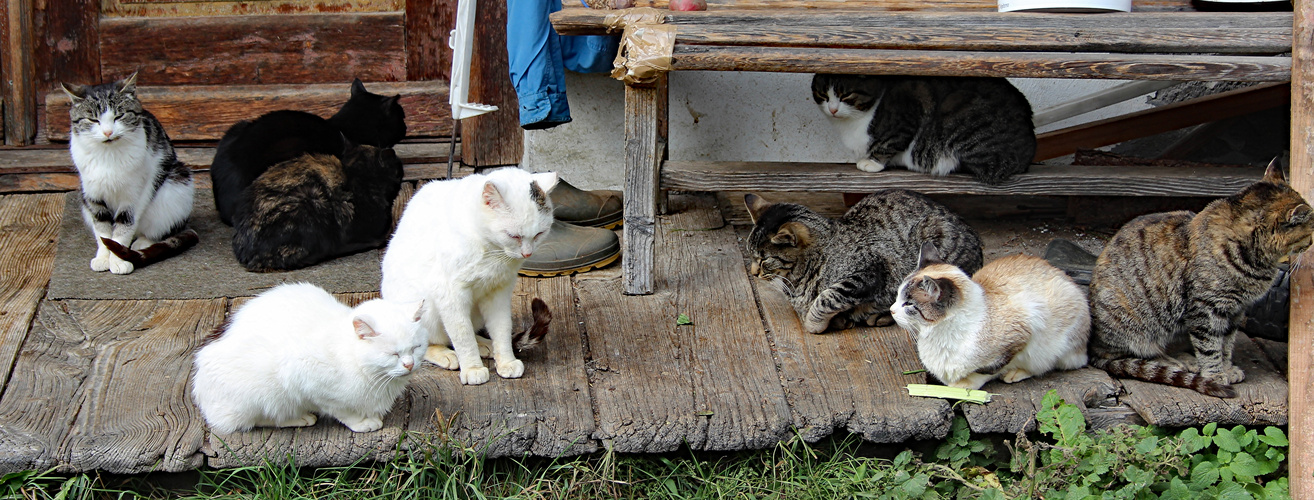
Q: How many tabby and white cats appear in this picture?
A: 2